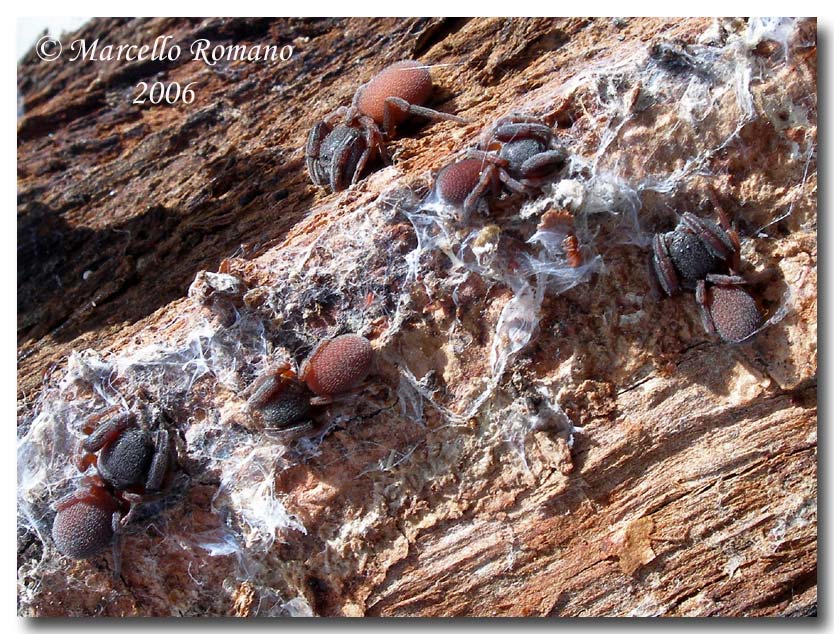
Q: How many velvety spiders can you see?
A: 5